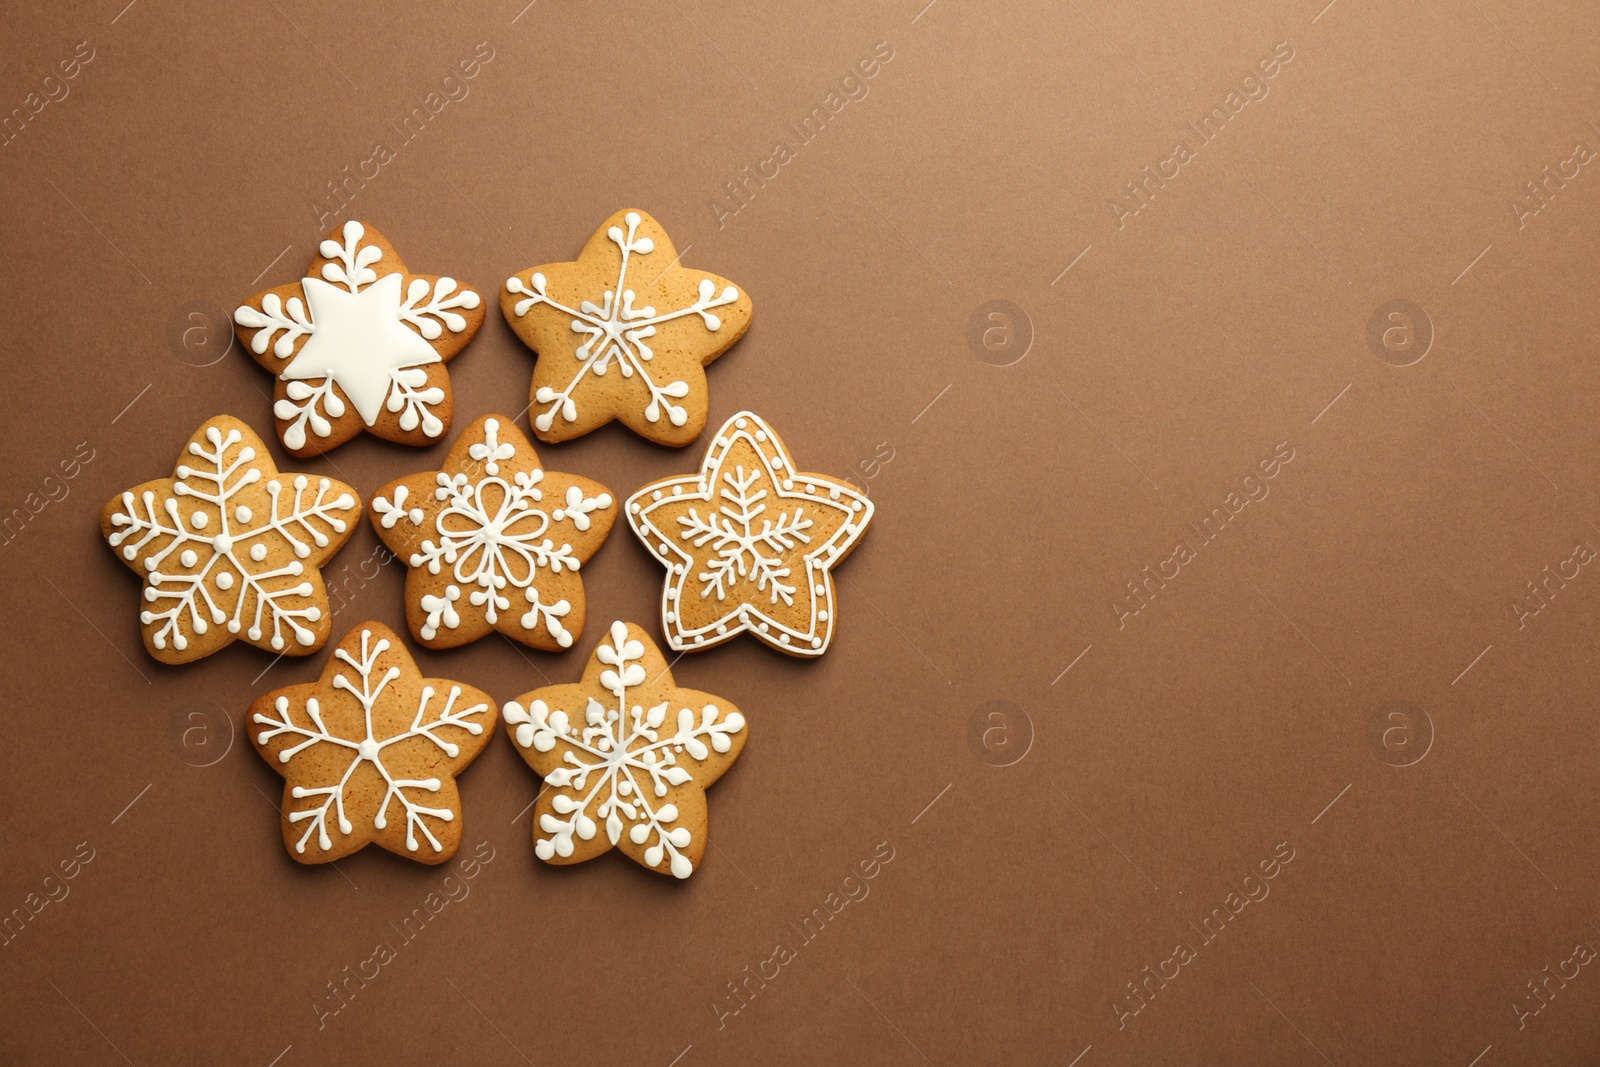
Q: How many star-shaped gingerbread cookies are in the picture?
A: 7